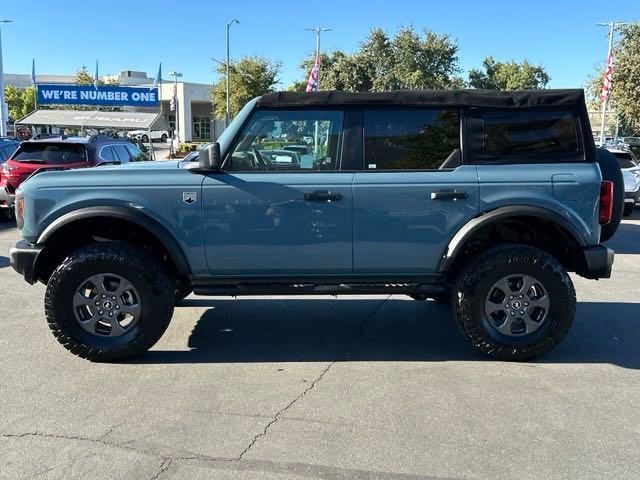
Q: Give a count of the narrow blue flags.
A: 3